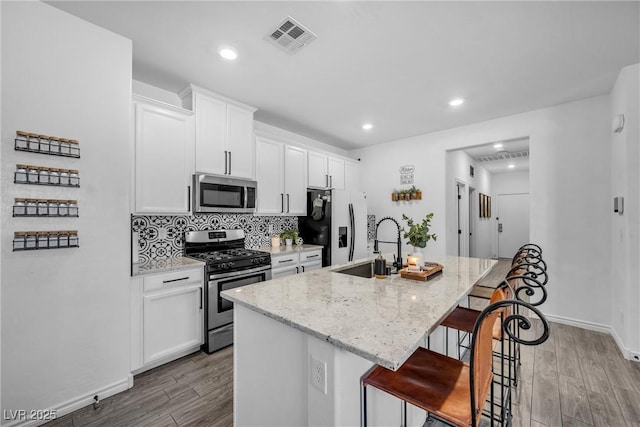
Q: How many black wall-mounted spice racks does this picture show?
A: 4